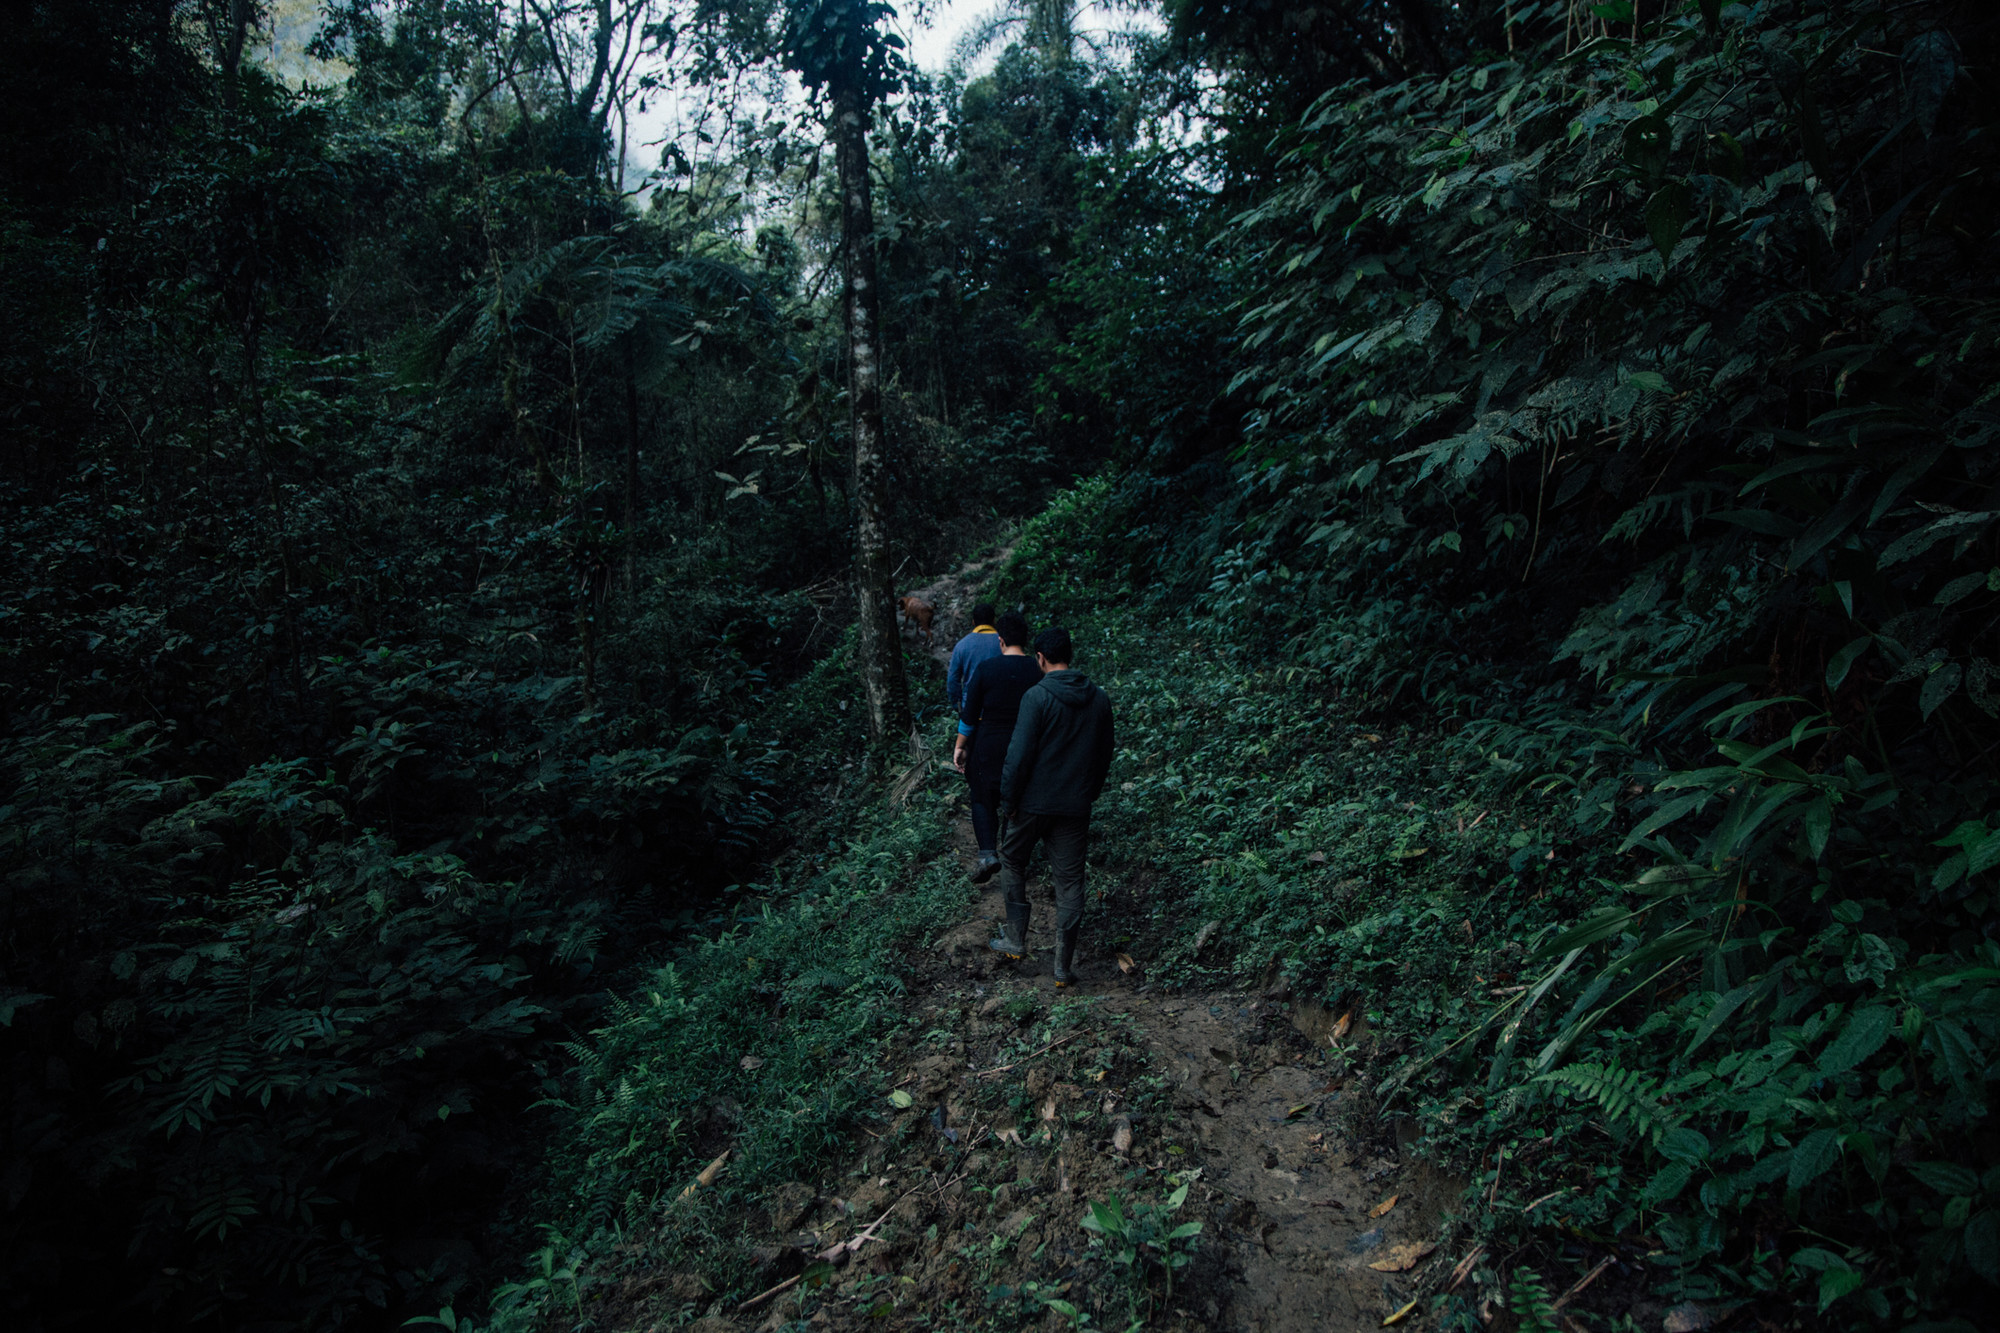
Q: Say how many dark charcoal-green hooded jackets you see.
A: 1